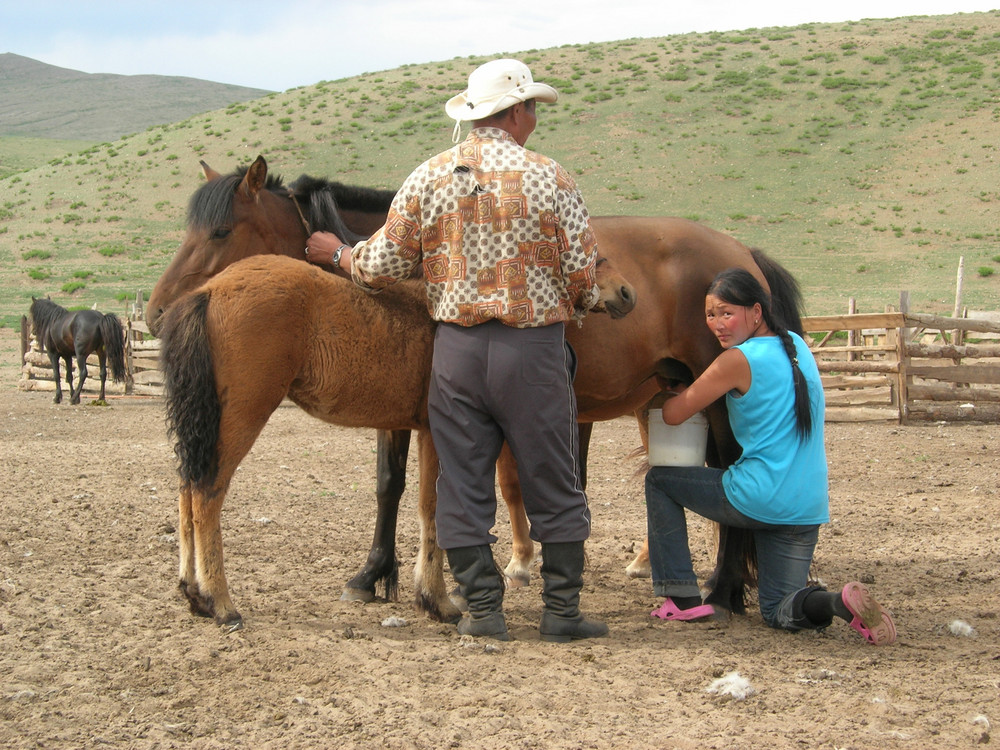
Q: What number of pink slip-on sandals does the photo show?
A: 2